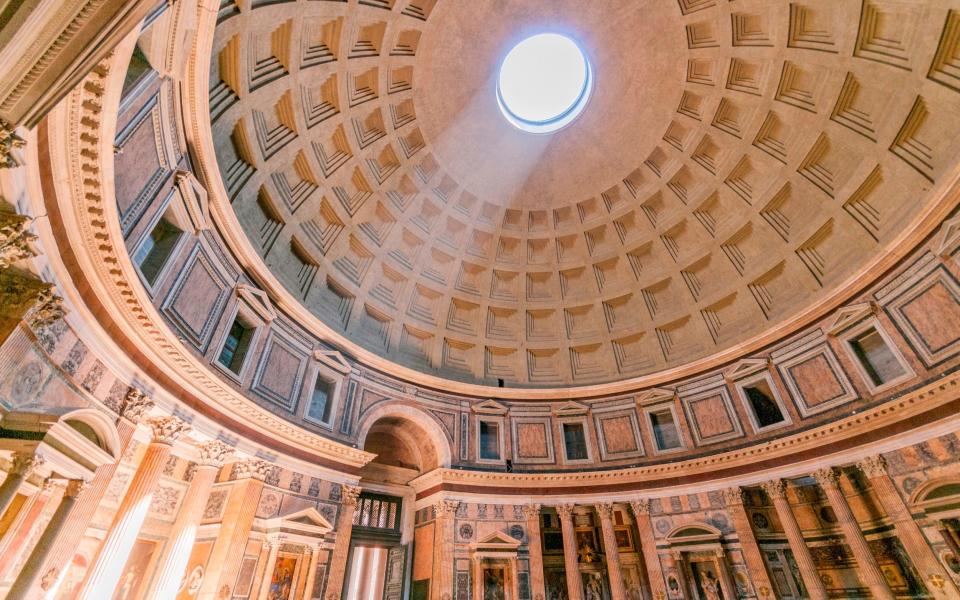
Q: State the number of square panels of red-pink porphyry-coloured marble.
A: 8